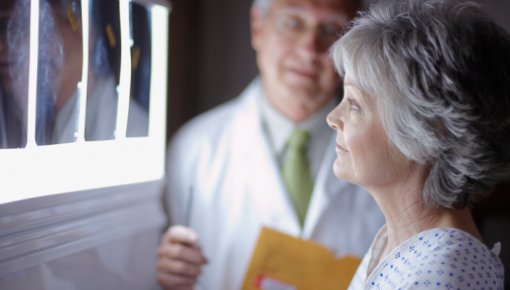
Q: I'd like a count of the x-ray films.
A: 4